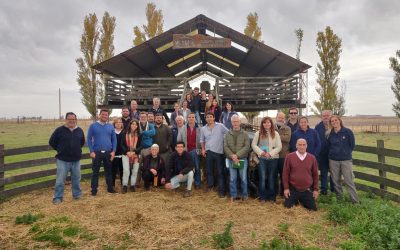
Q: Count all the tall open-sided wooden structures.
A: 1